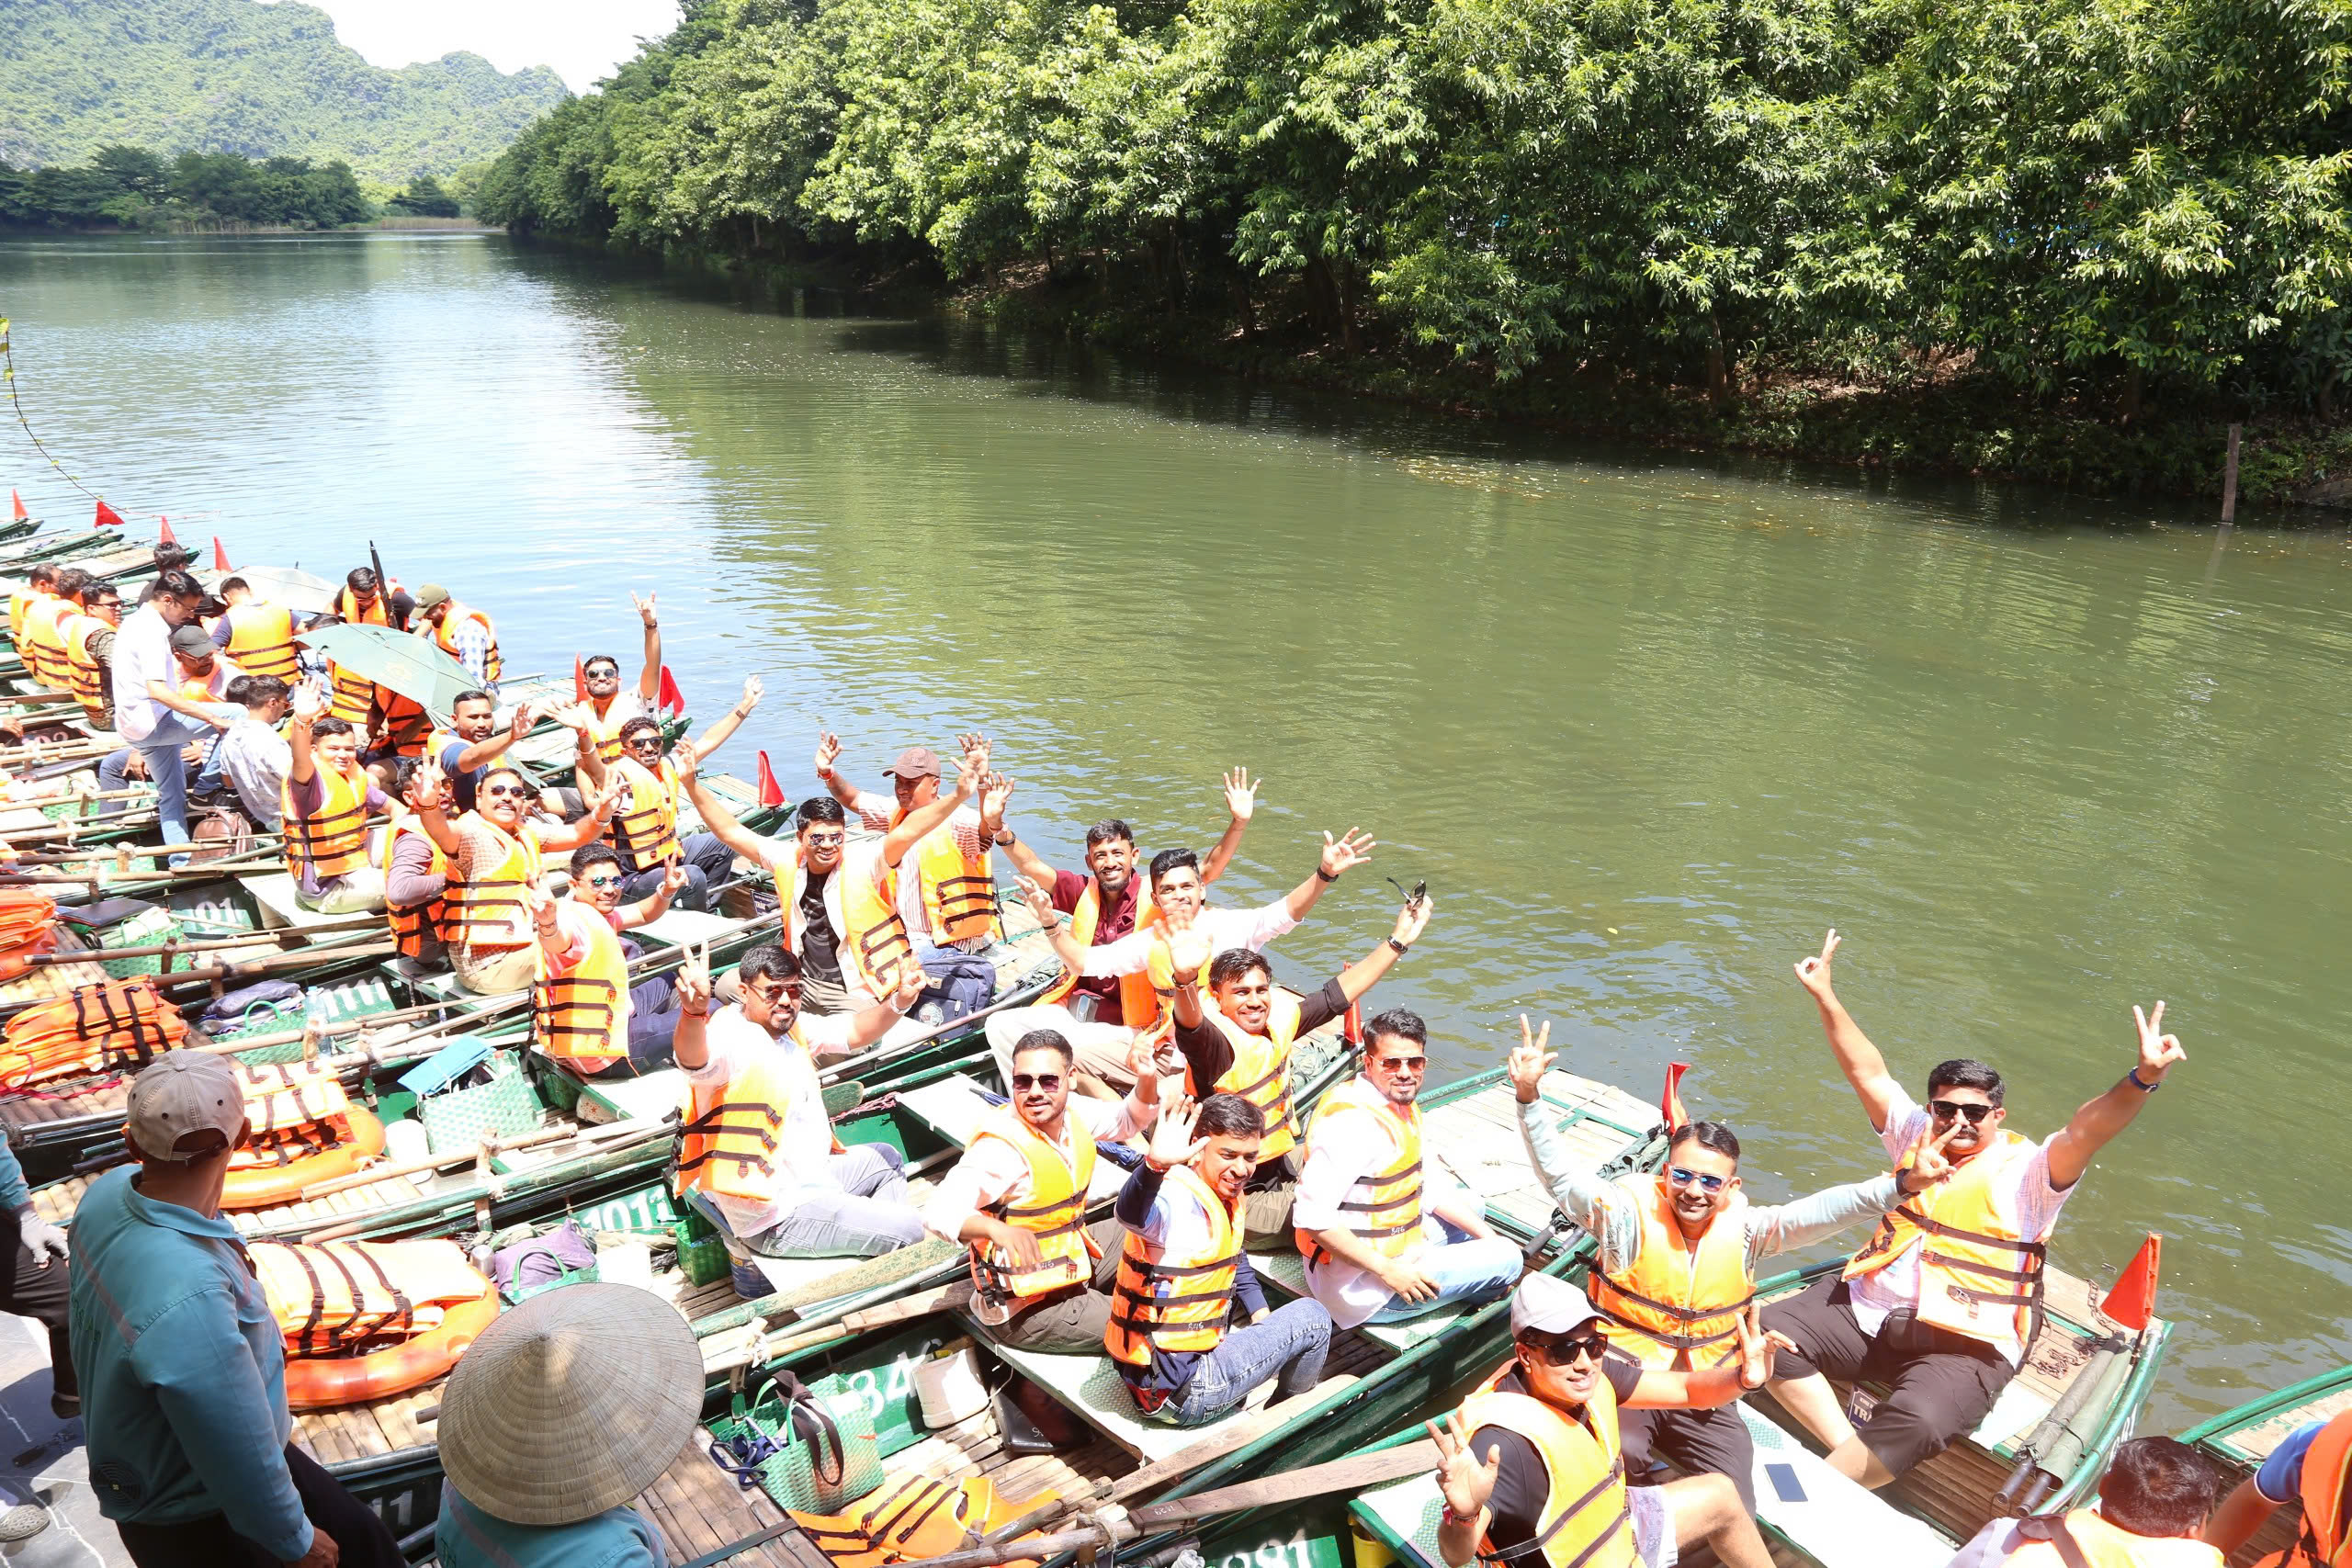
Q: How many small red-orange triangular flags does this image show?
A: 10